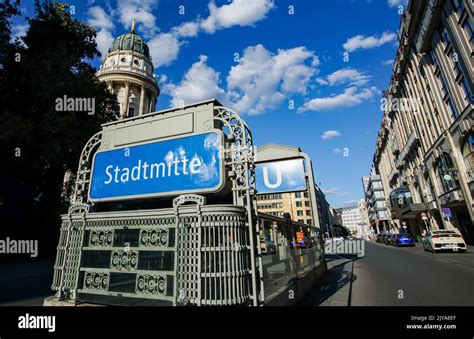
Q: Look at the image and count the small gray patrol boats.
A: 0